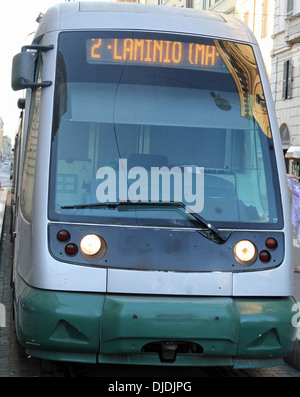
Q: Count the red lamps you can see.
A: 4